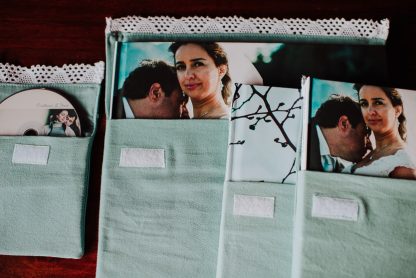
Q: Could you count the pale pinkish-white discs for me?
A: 1